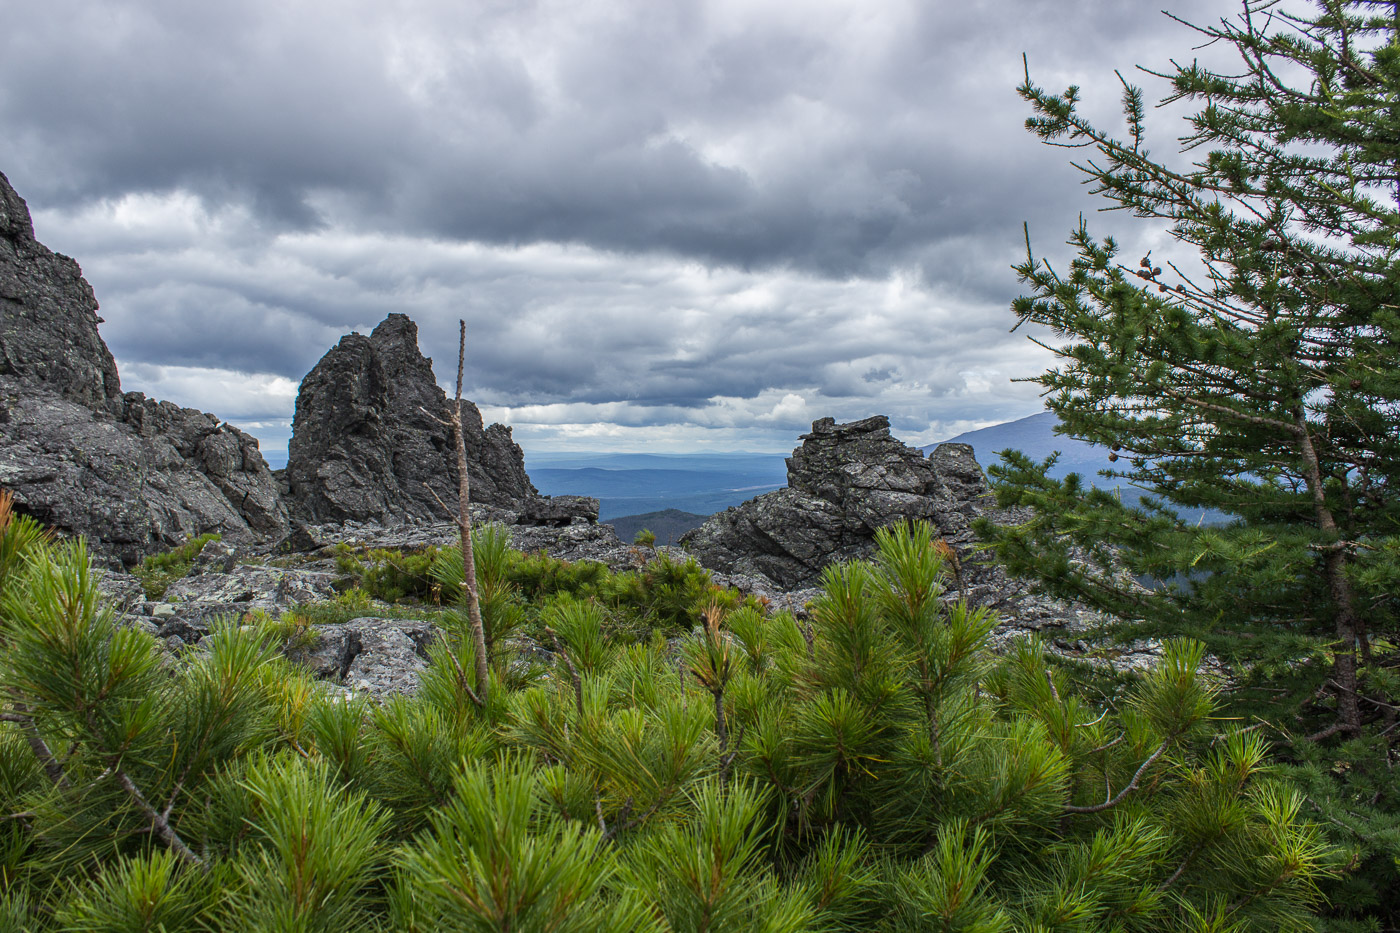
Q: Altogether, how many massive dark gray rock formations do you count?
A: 3